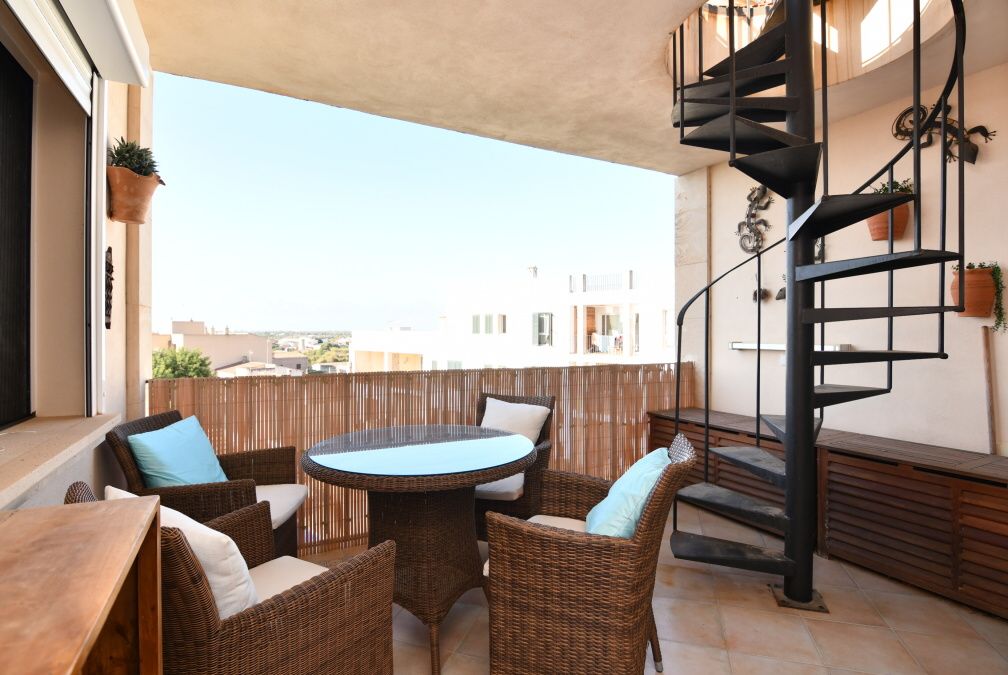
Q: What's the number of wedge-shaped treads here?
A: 15